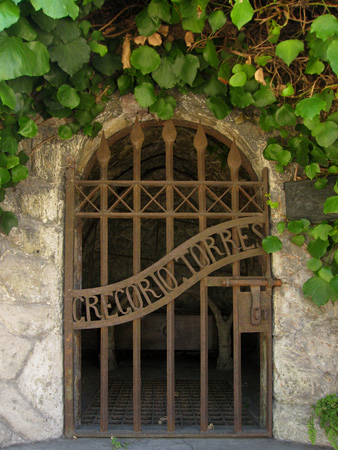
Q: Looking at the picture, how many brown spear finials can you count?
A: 5